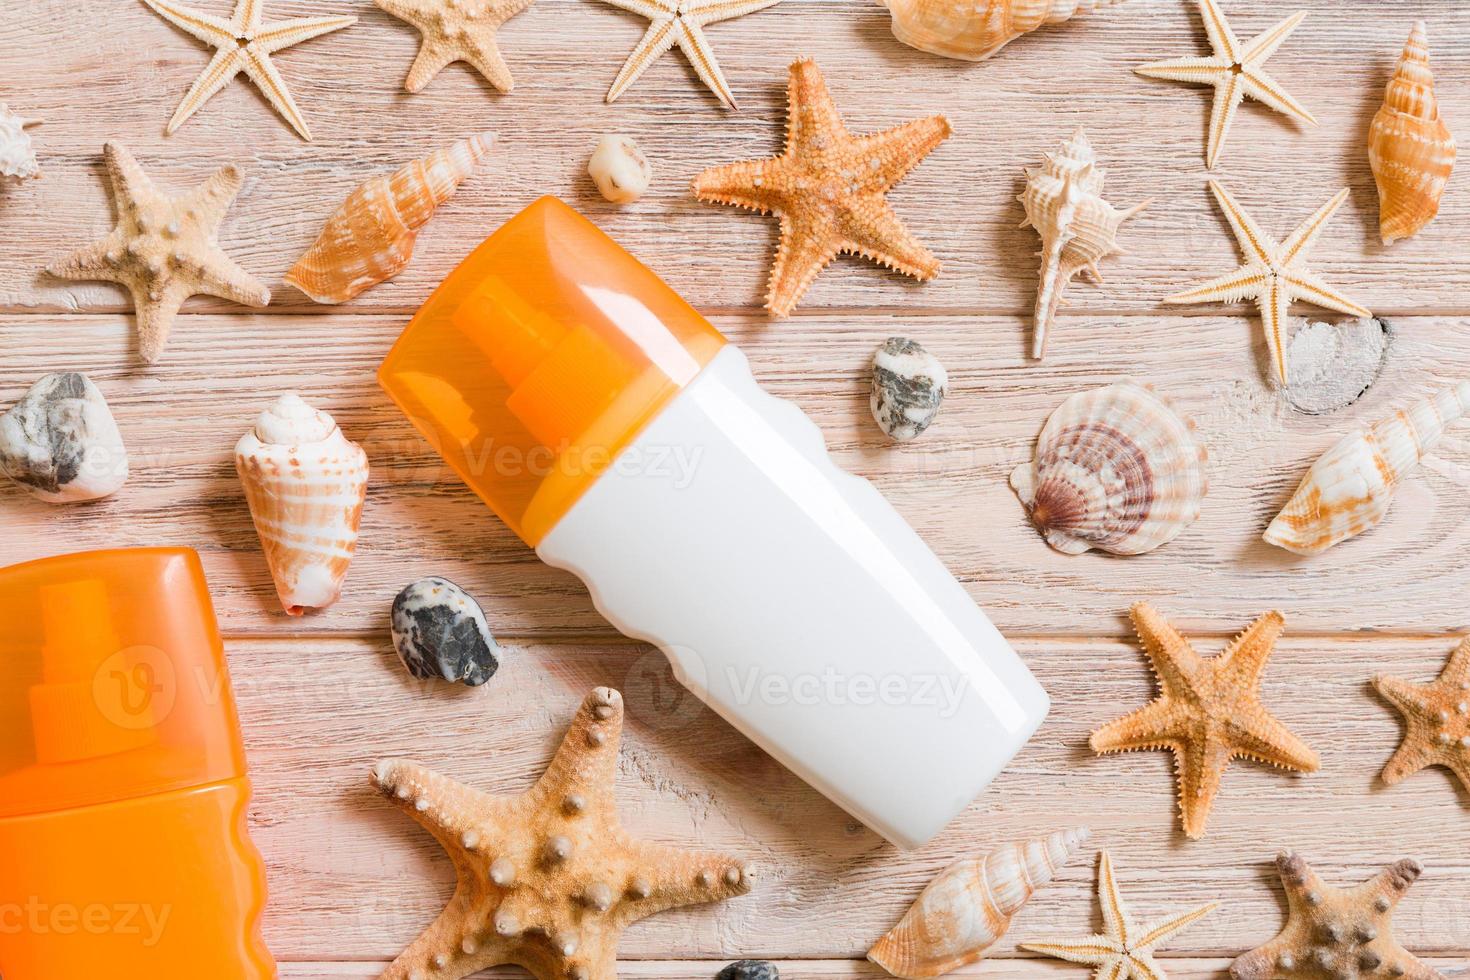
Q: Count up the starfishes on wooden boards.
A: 12